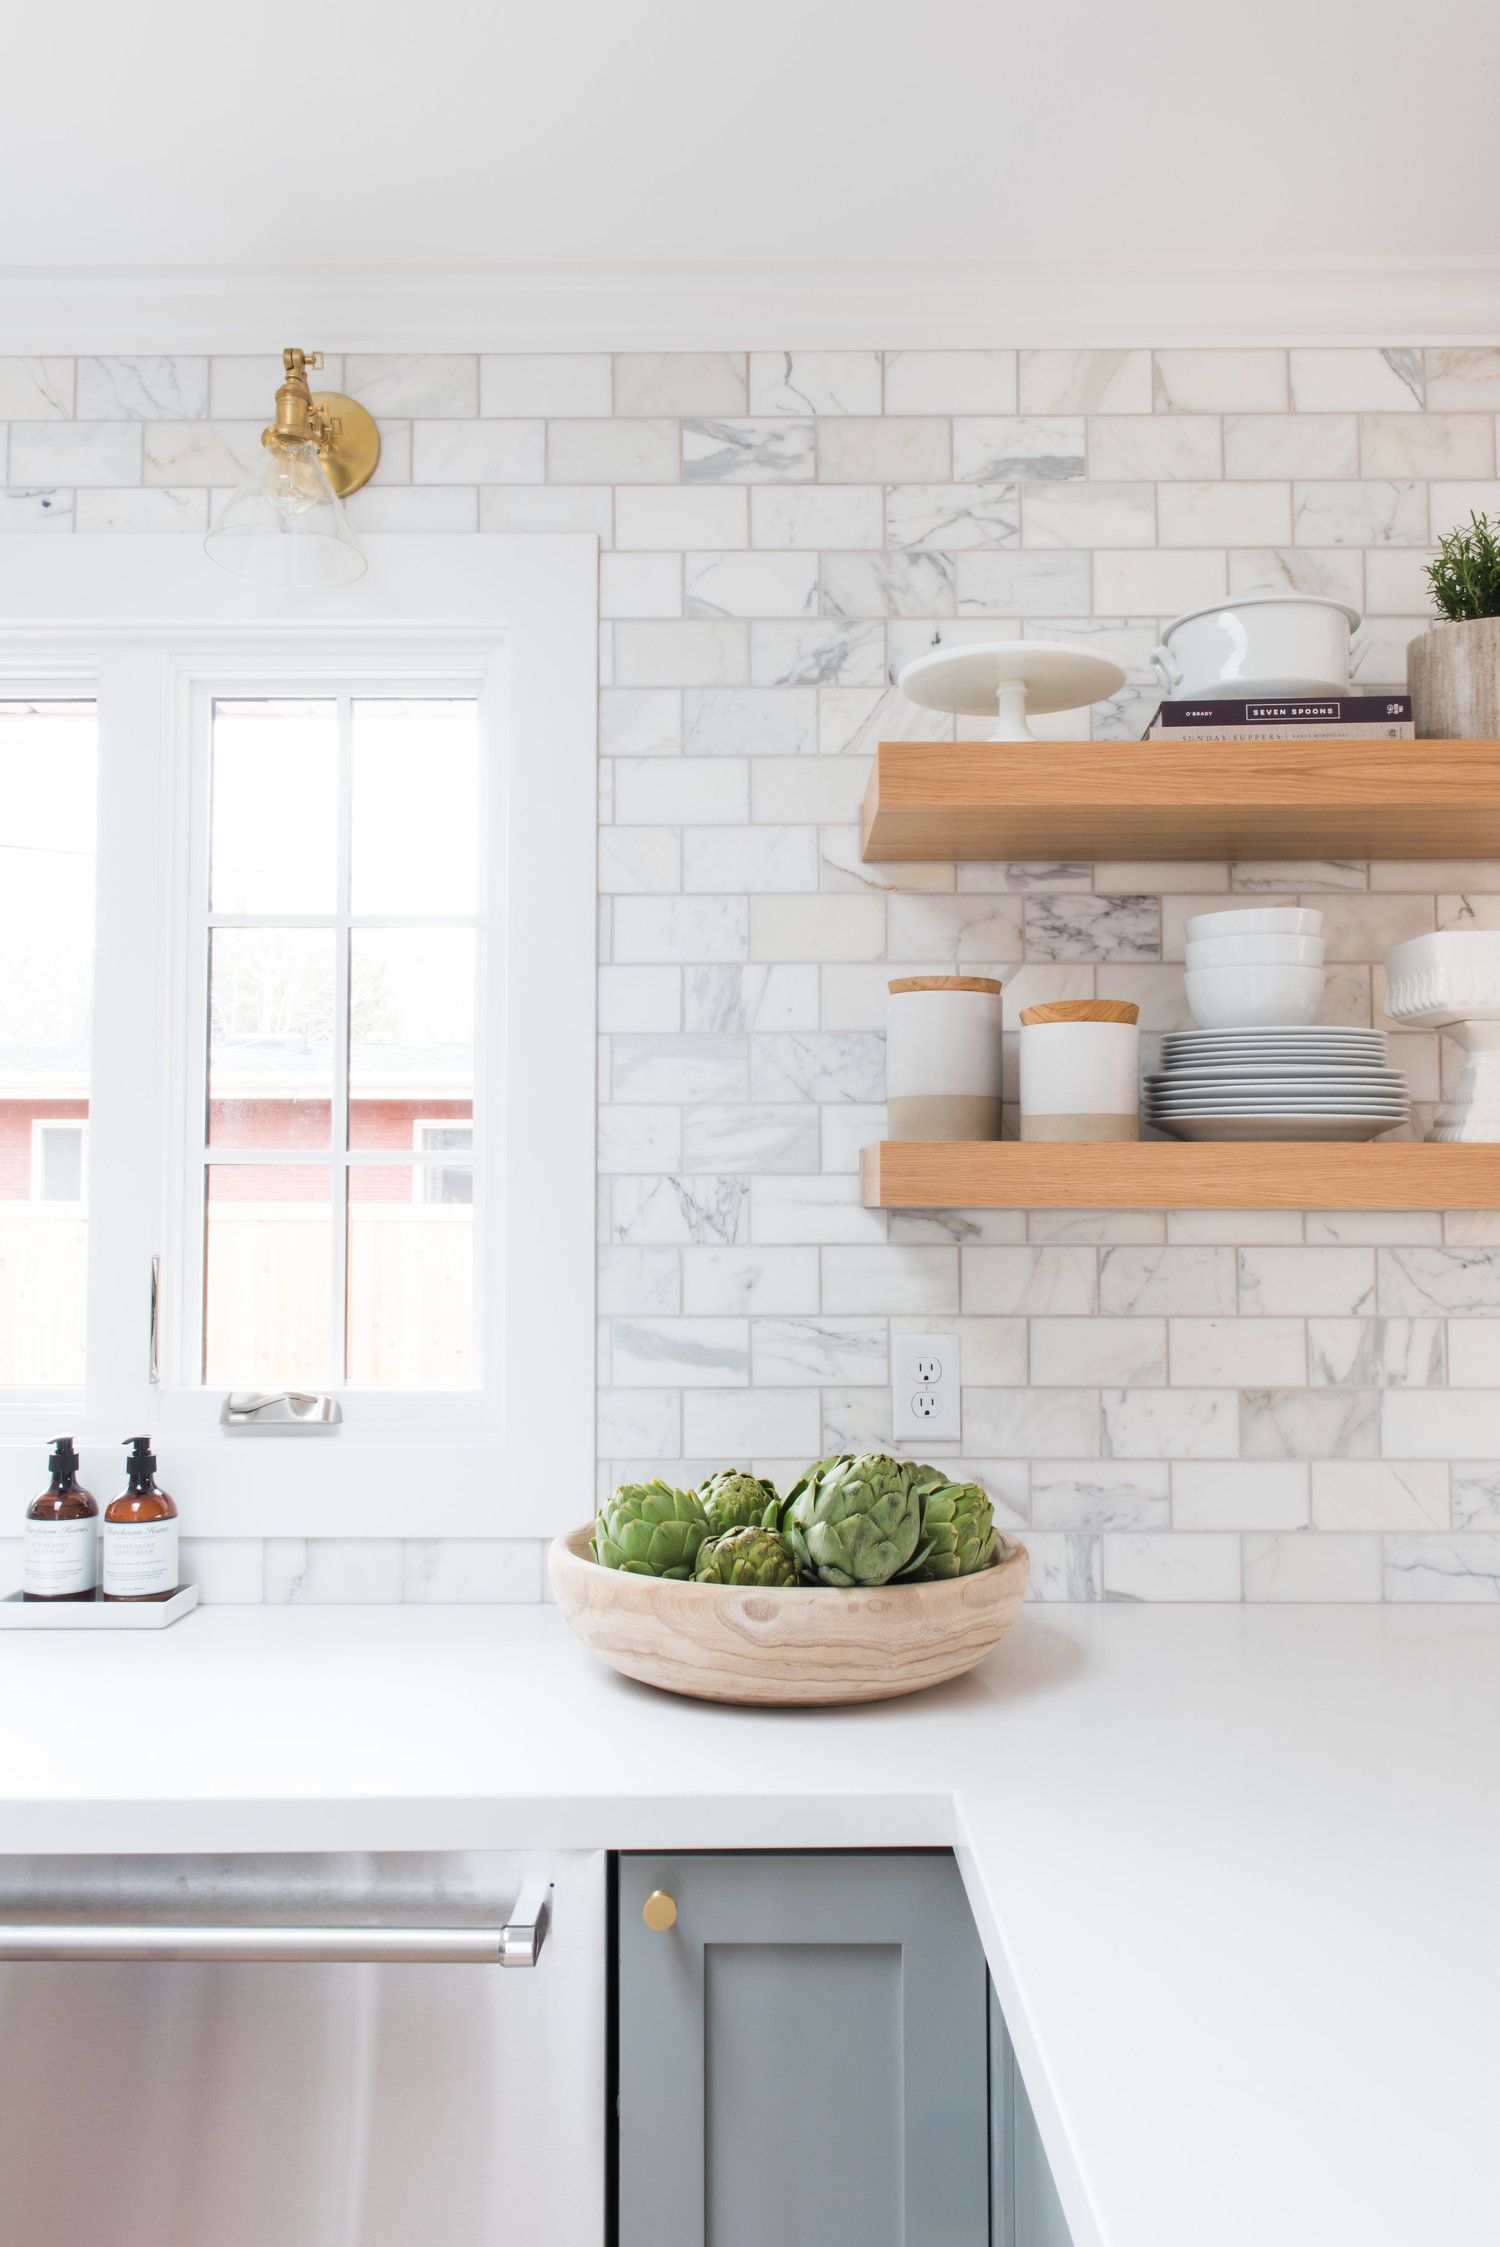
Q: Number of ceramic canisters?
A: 2